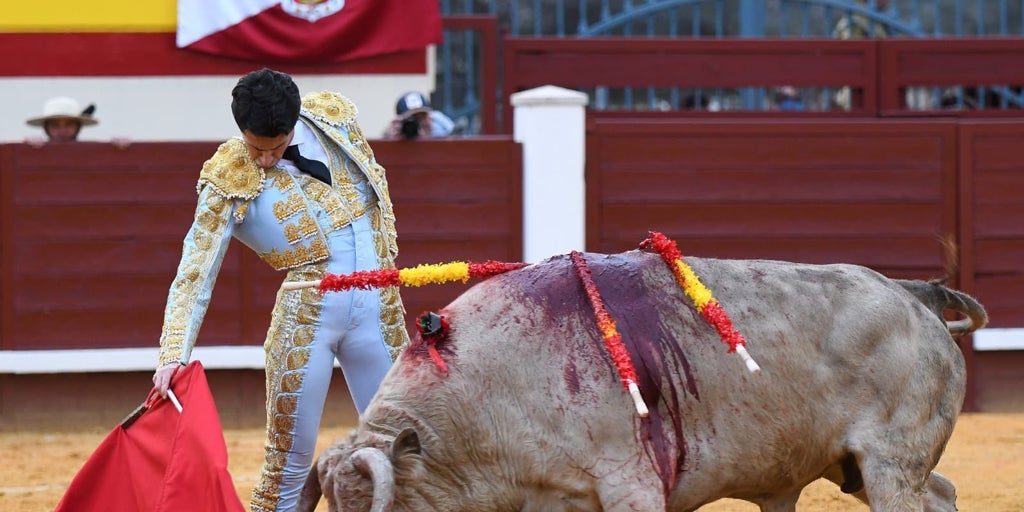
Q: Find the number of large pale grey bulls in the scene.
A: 1